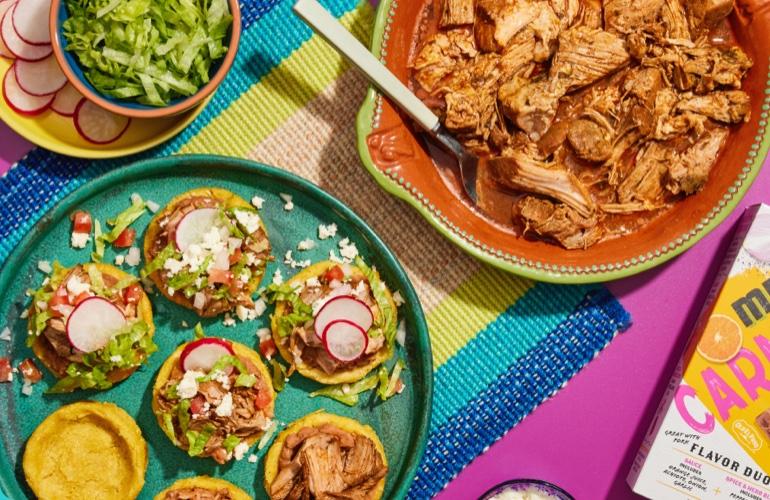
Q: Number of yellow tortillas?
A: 7